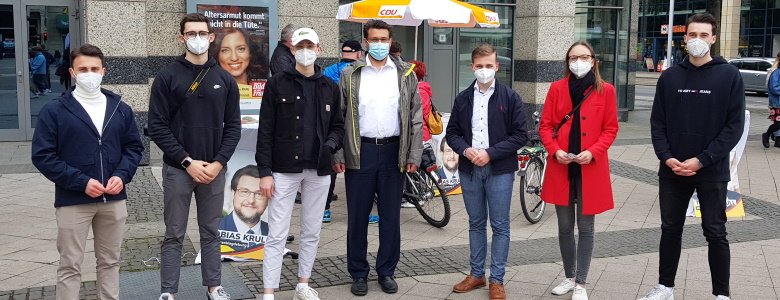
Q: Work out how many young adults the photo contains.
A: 6